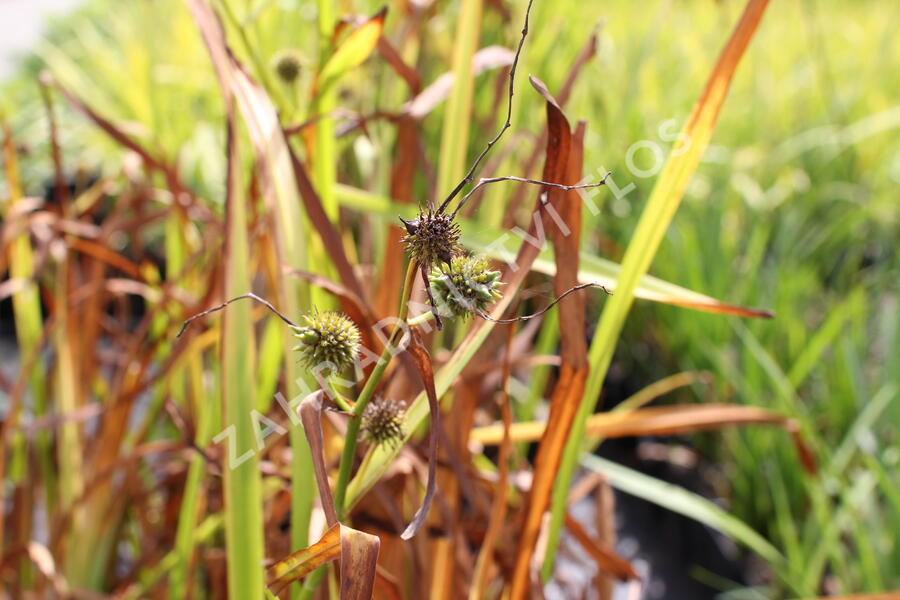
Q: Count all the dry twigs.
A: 4